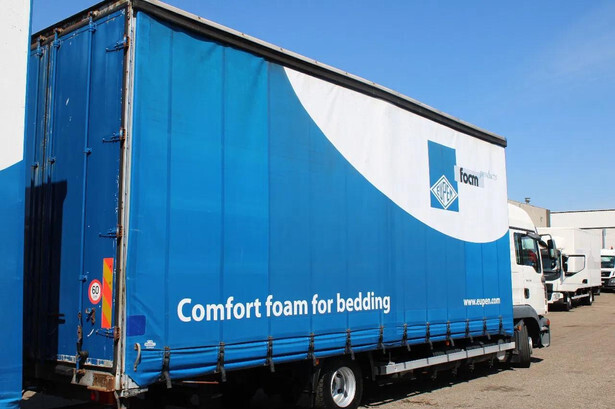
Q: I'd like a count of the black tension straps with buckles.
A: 12